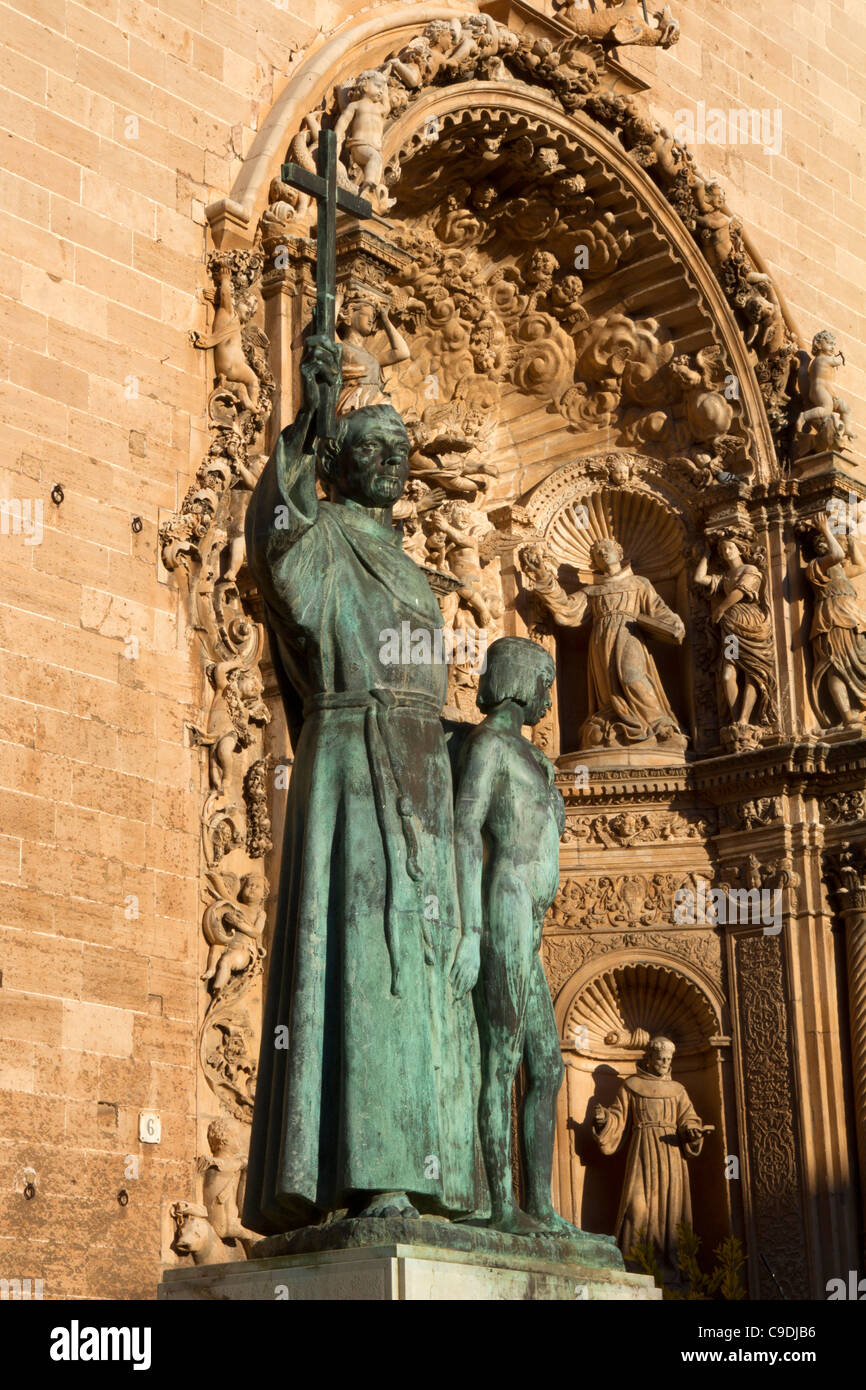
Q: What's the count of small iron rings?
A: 4